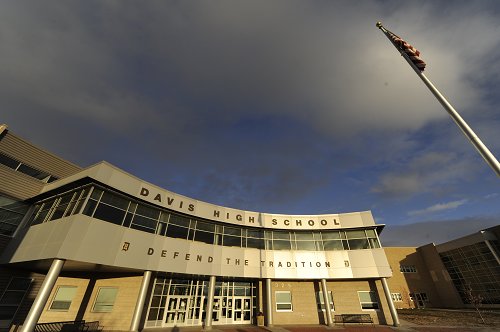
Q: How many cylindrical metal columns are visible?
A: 6